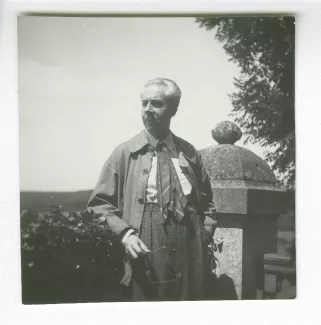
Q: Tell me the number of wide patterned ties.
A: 1